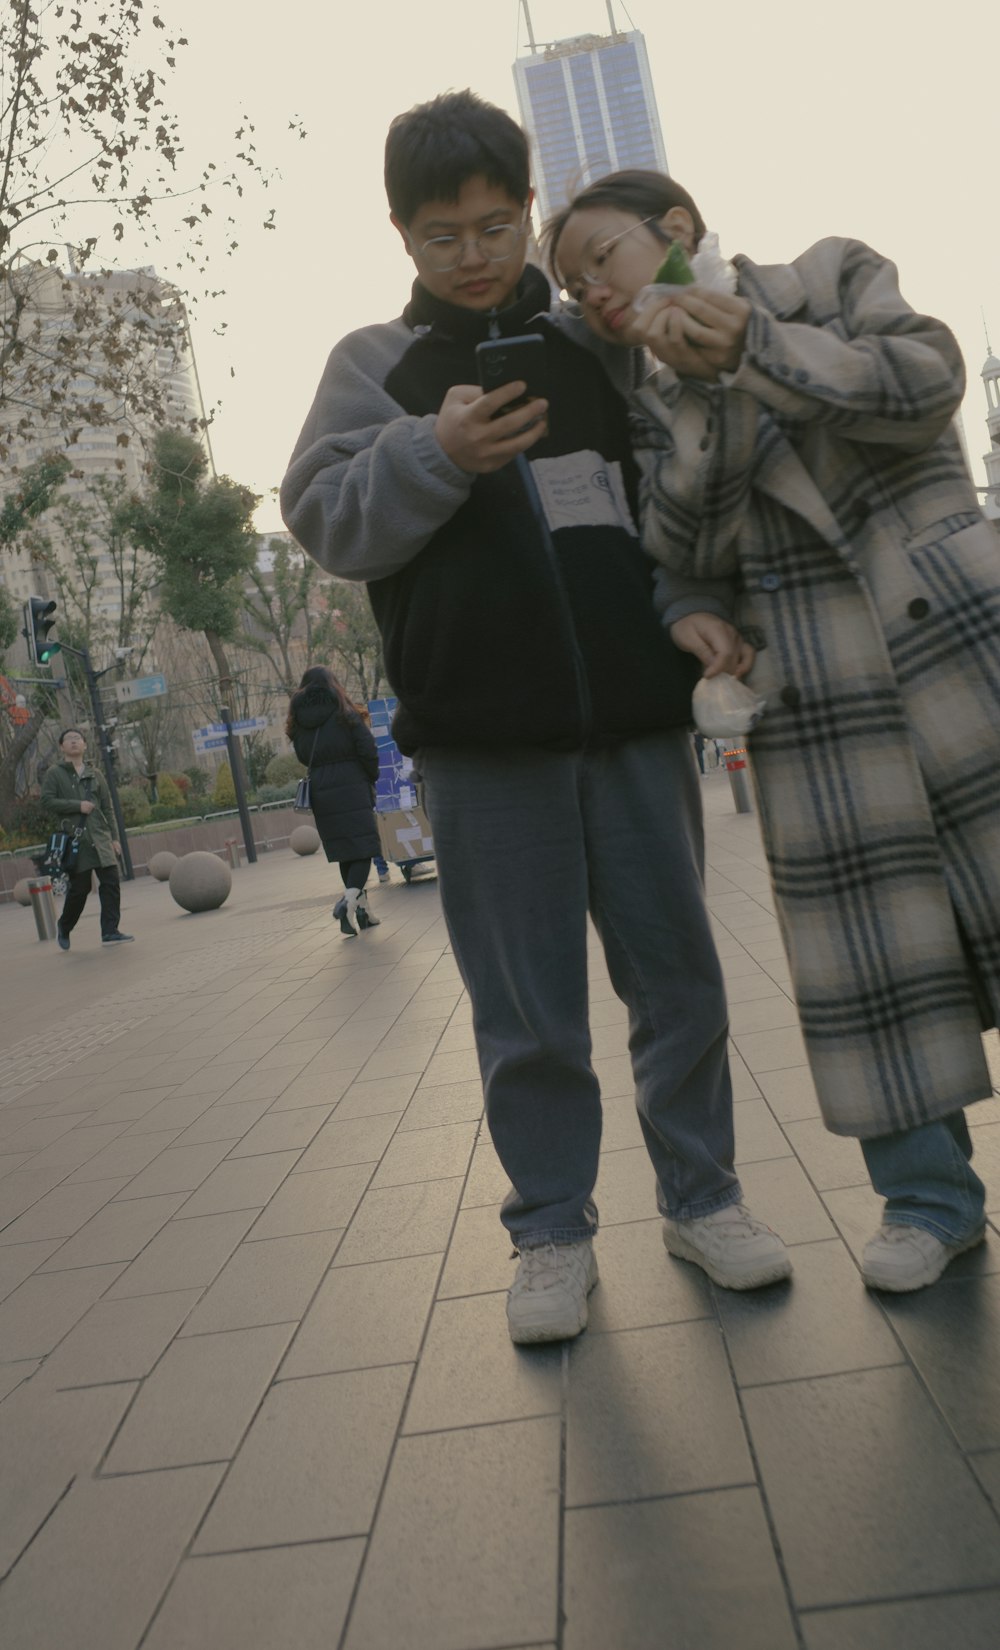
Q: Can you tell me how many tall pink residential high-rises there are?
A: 0